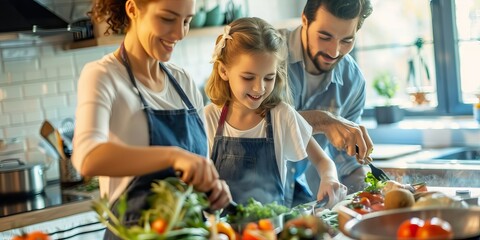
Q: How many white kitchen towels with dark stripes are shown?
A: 1